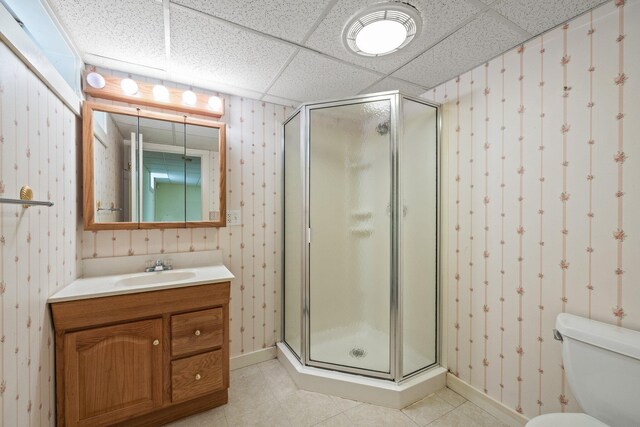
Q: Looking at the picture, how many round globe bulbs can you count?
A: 5